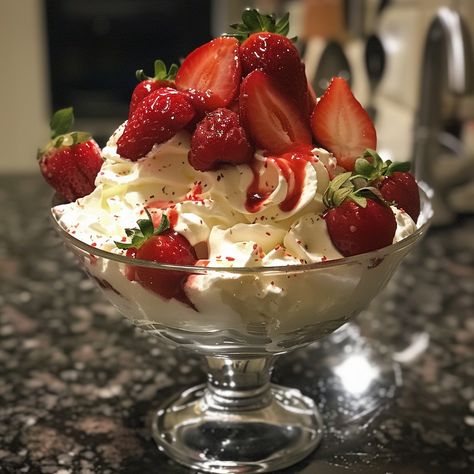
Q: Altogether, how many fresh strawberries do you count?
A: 11